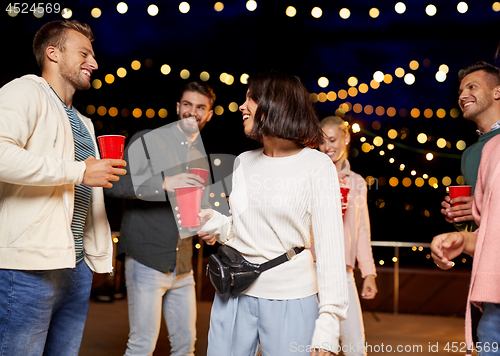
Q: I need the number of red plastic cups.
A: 5